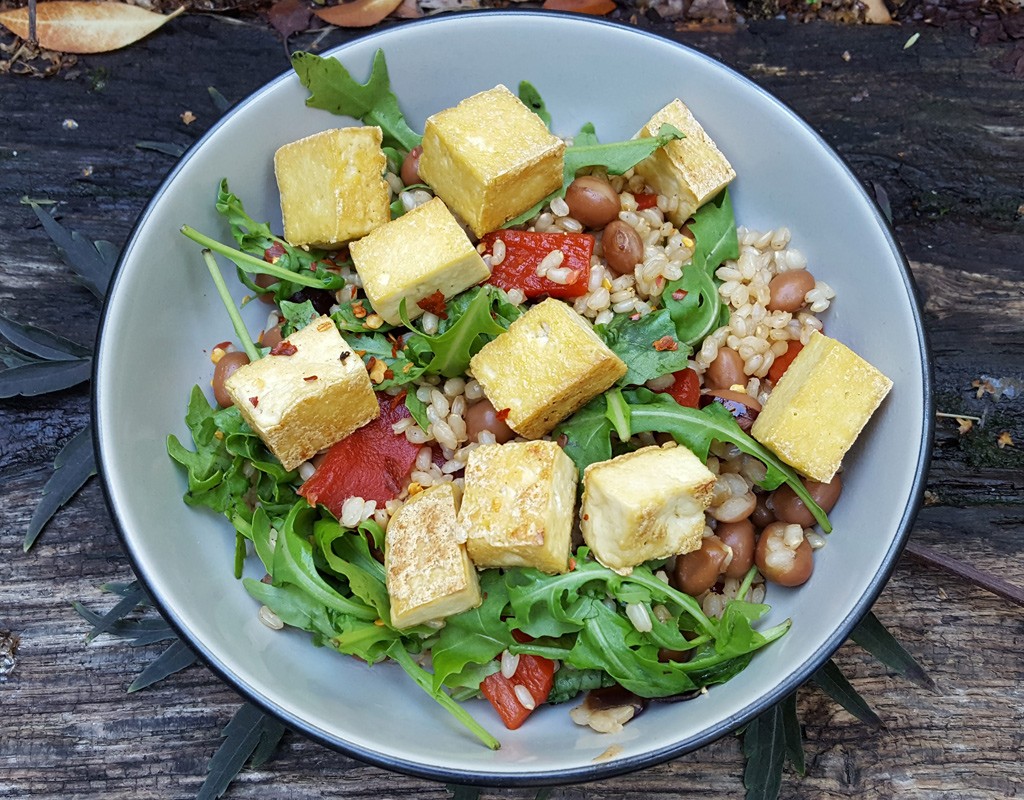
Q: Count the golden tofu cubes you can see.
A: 10